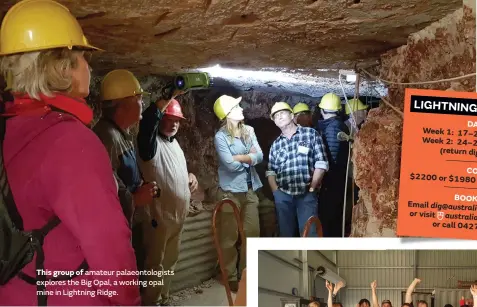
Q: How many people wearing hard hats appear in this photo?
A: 8